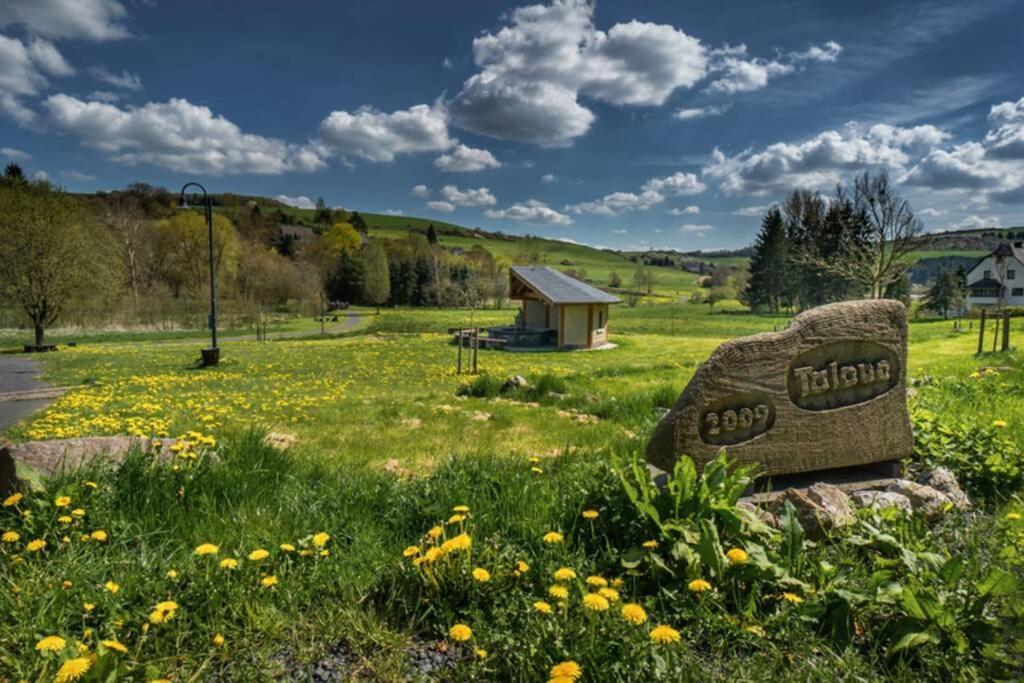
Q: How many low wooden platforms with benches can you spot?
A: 1